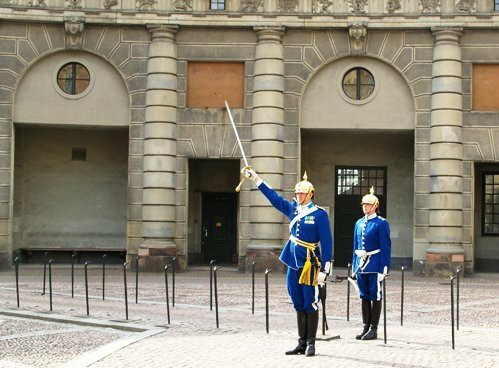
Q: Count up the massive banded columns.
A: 3